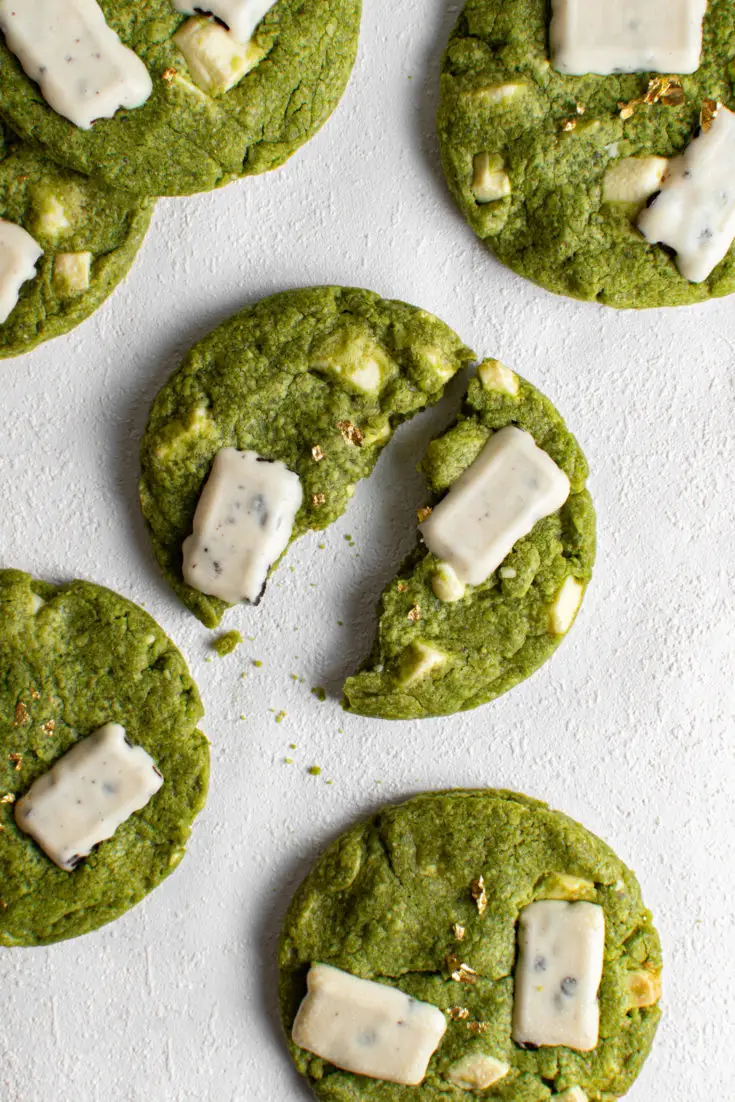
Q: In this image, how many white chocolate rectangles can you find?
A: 10